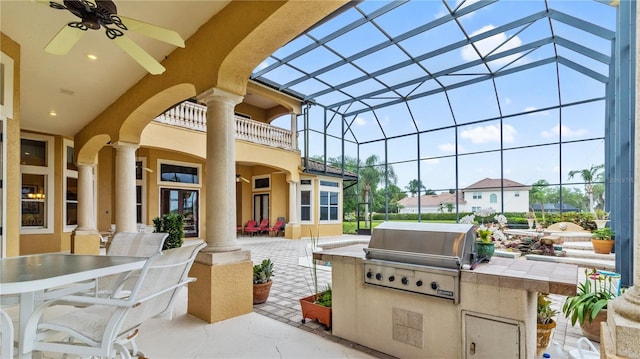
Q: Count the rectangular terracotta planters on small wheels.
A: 1